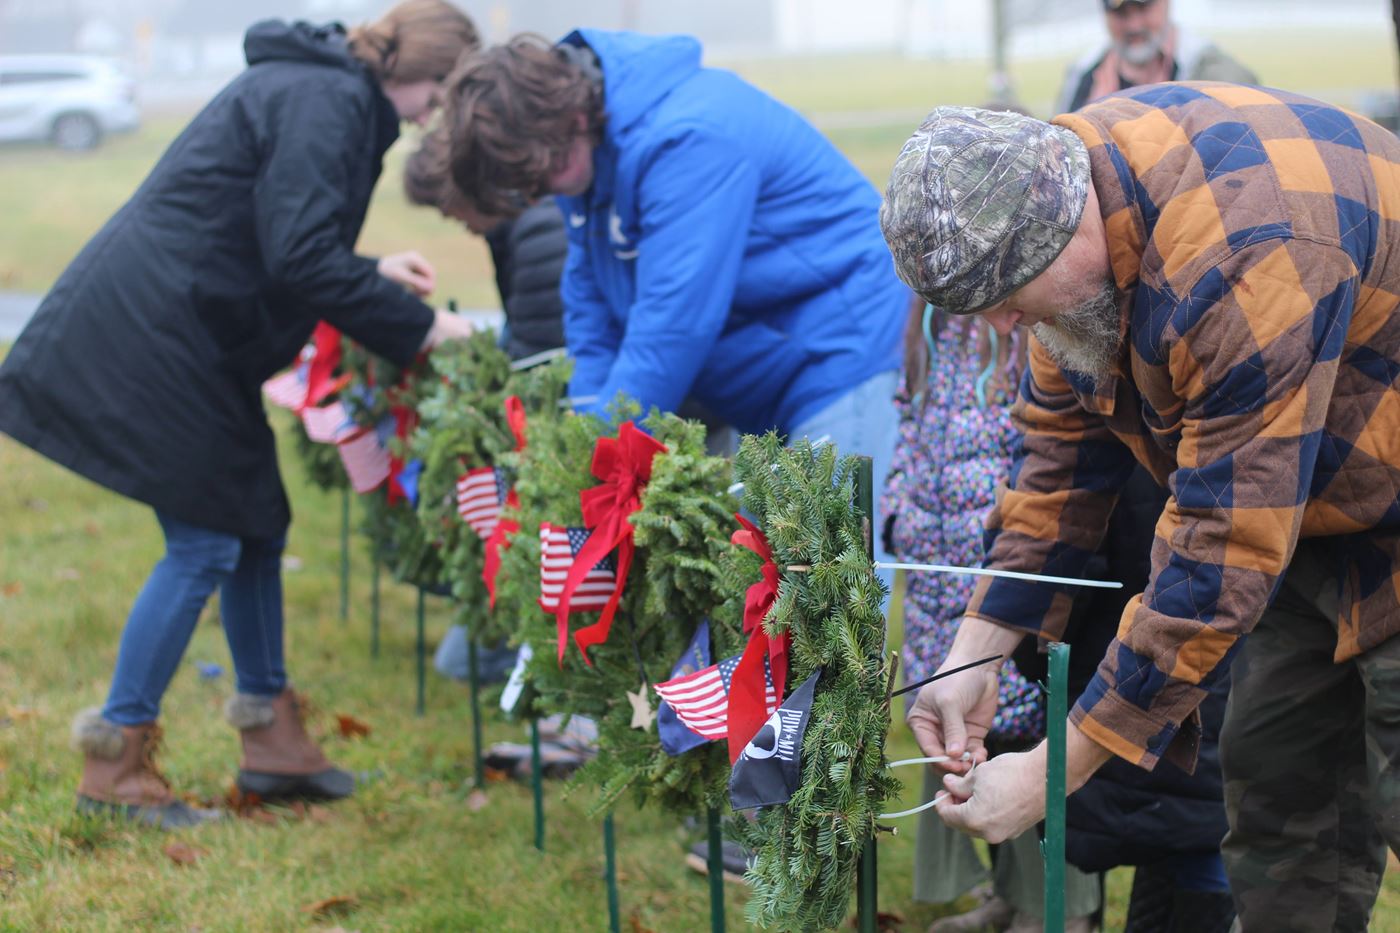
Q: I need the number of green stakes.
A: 9